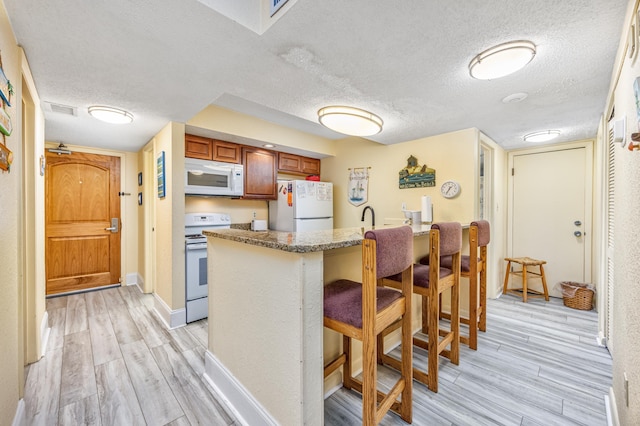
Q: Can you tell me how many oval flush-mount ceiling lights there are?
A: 4